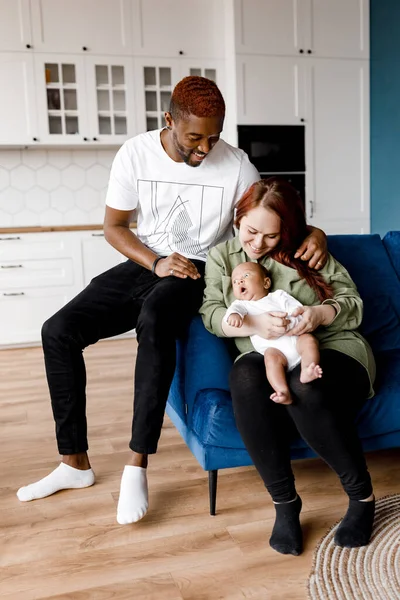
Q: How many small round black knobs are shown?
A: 9